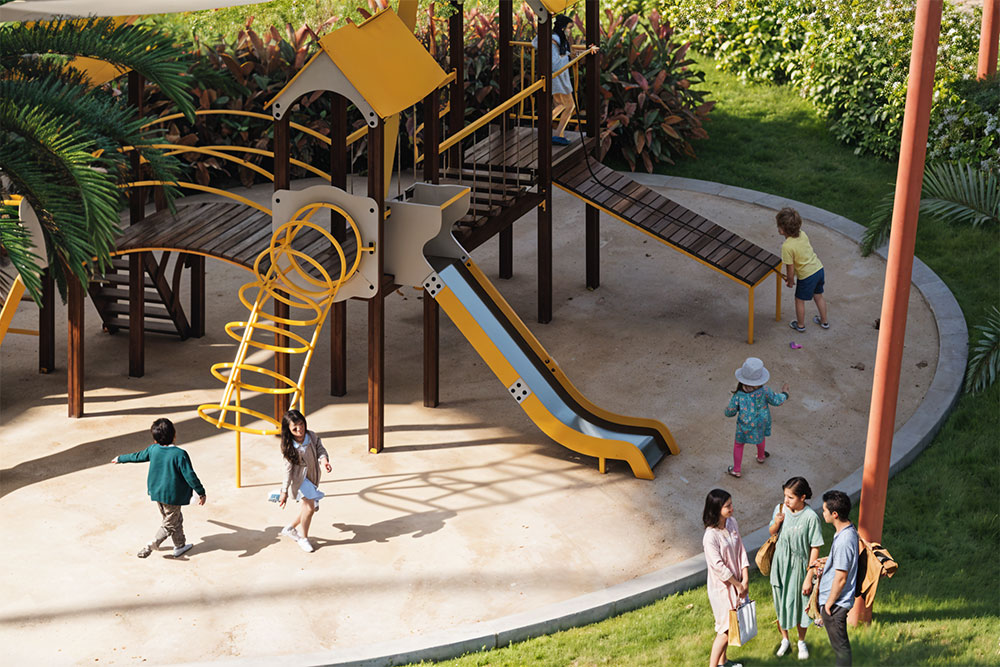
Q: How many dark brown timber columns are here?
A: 12